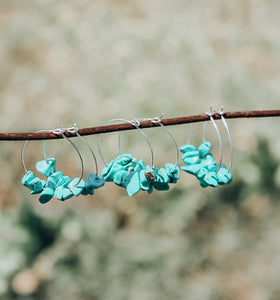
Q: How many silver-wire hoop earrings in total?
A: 6